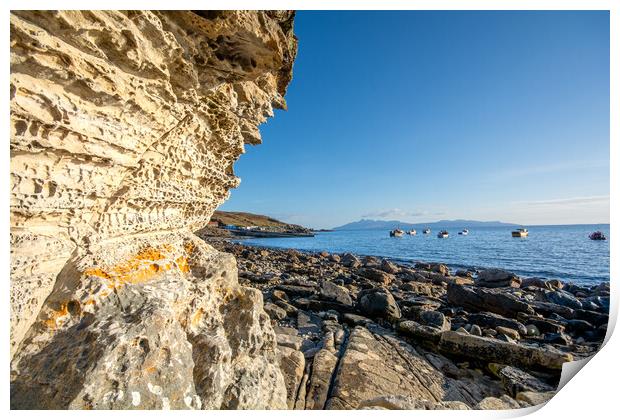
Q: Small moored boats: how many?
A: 7